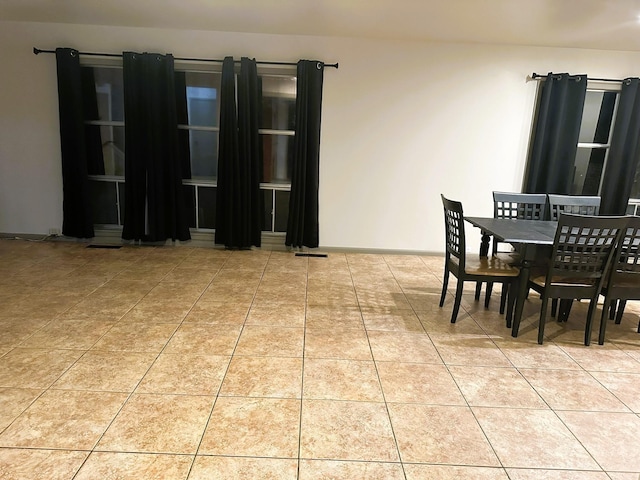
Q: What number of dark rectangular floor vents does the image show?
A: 2